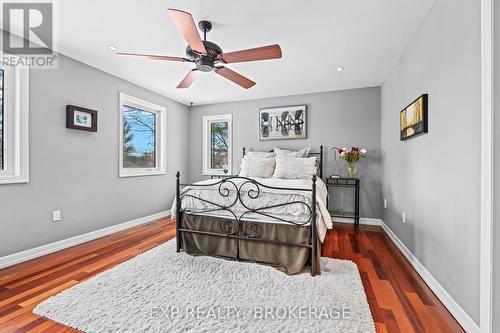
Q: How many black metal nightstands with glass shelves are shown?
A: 1